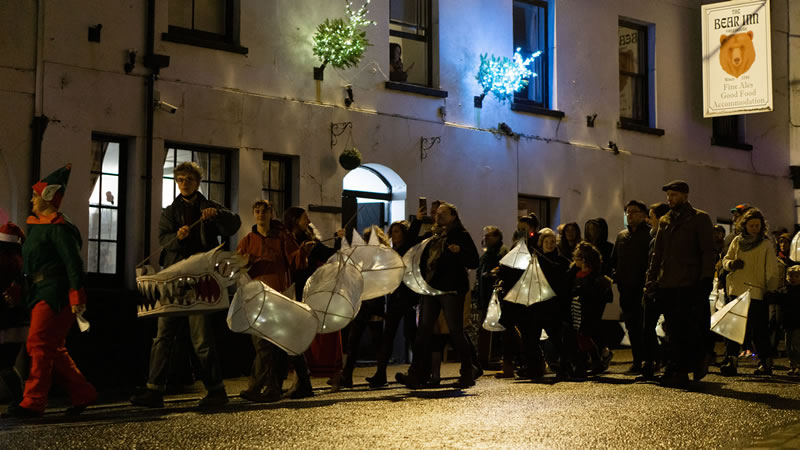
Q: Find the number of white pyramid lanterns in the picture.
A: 3